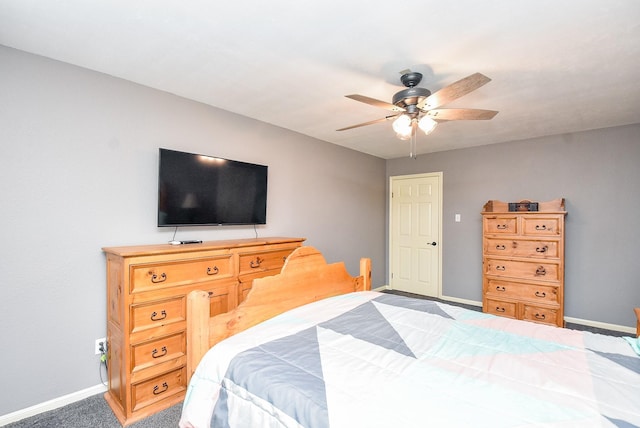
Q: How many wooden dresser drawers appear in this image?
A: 12